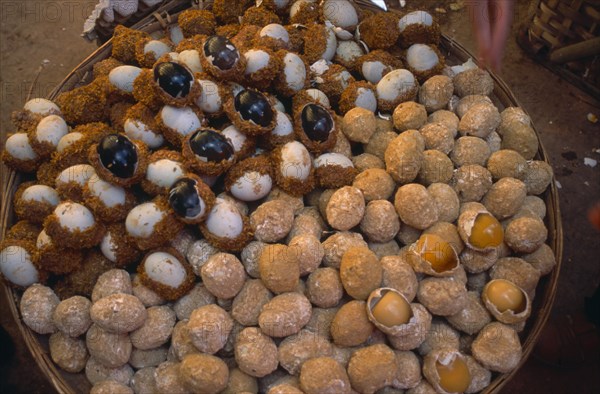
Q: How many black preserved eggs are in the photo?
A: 7